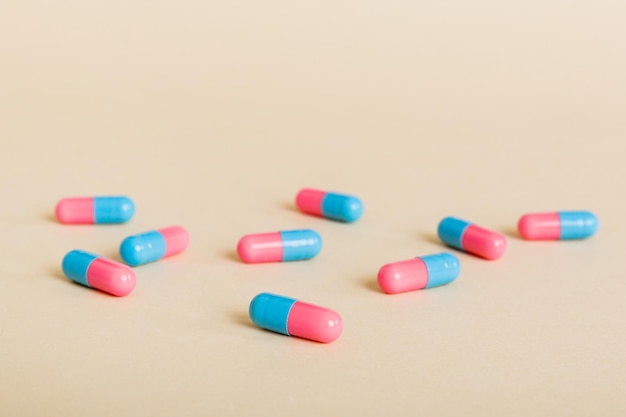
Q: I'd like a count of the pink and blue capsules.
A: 9